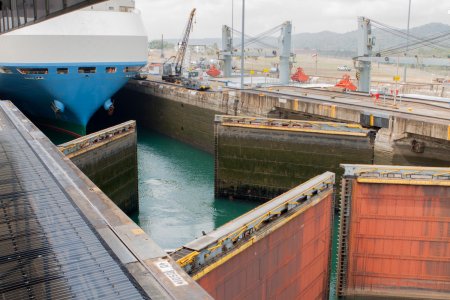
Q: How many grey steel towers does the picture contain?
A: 3